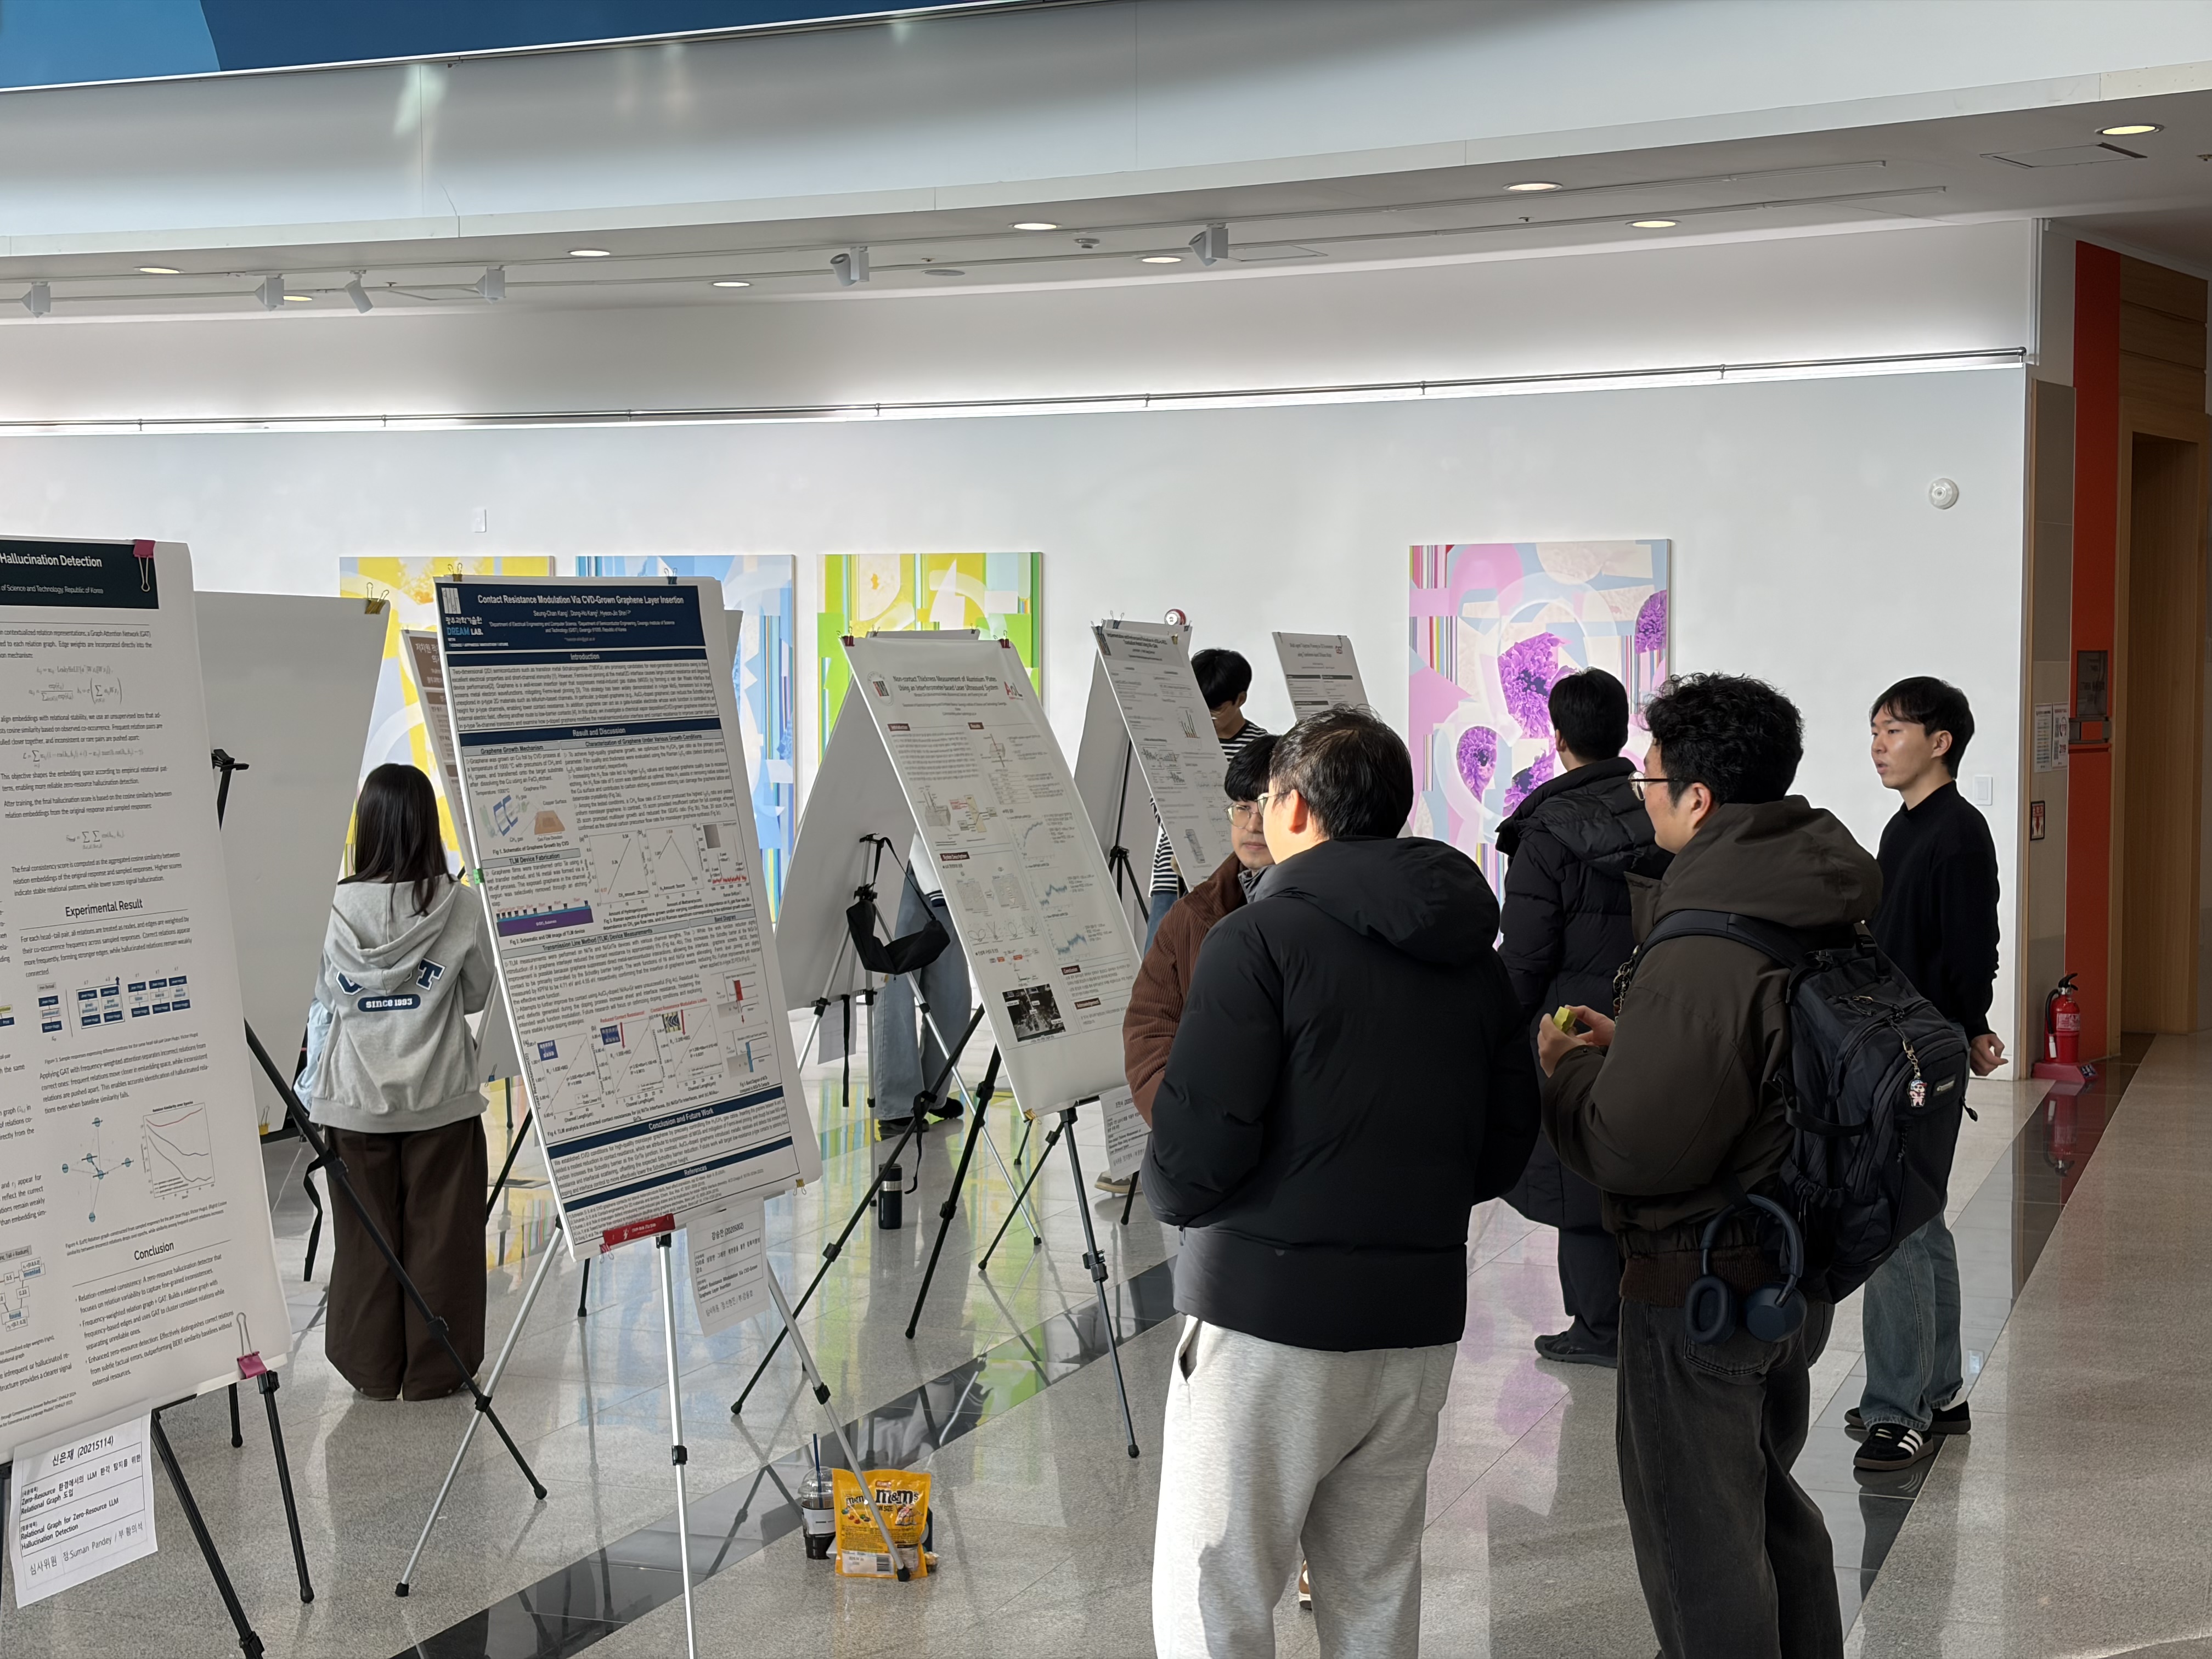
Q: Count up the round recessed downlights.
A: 9